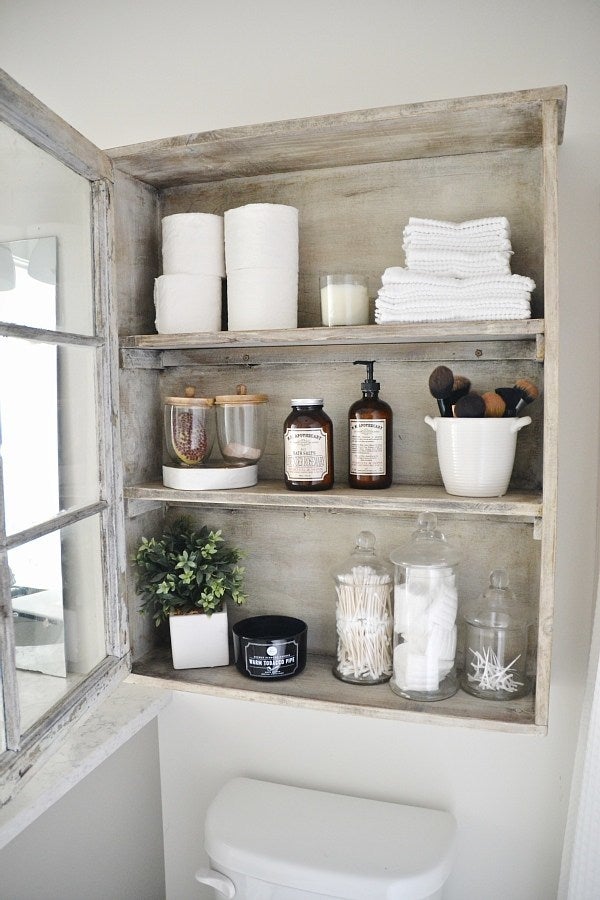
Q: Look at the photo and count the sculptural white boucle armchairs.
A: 0